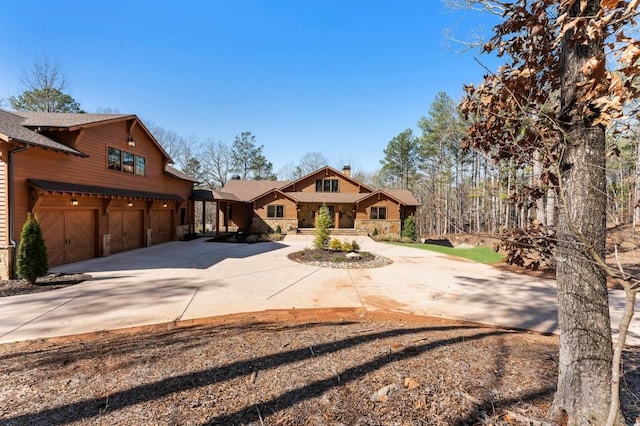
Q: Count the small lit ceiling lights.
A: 3